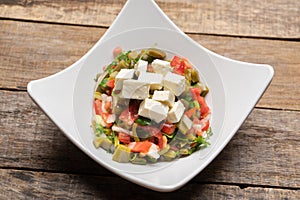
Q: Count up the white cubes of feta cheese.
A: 9